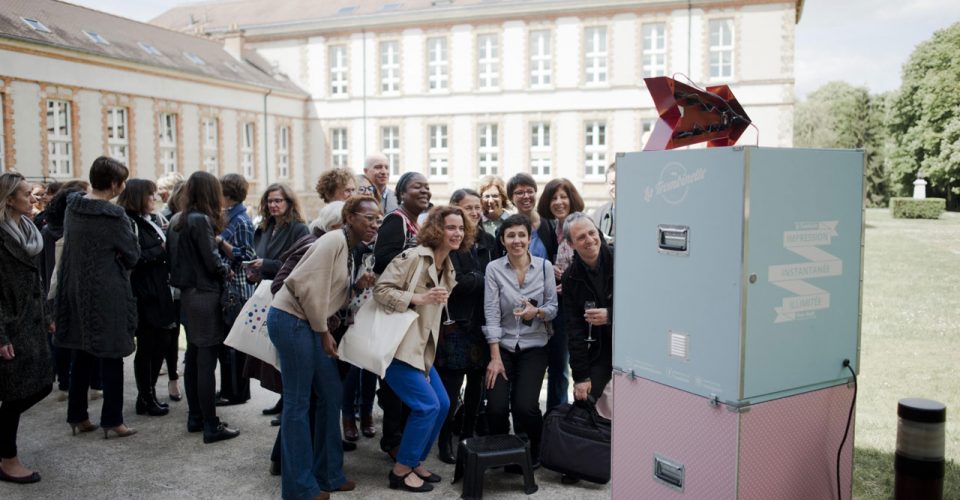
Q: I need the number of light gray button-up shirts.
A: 1